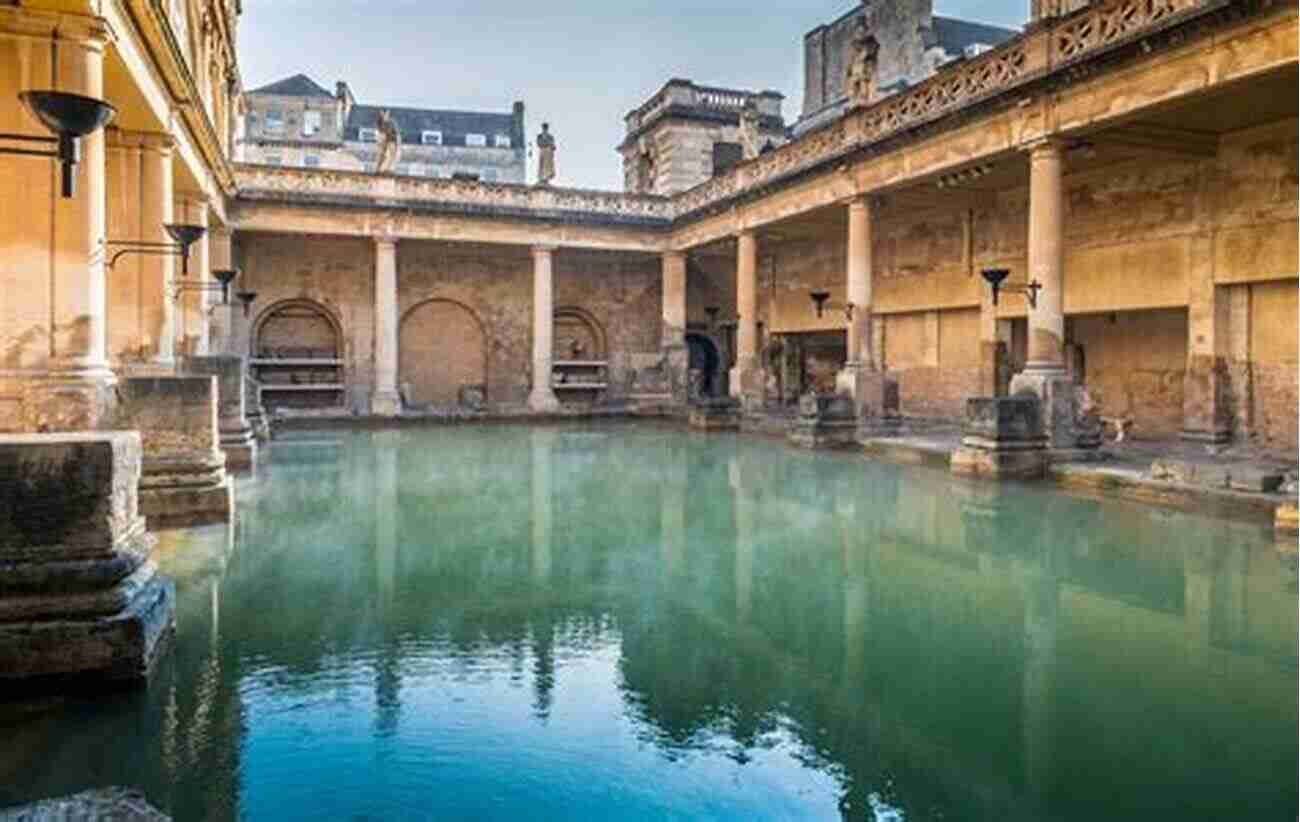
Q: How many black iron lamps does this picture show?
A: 7